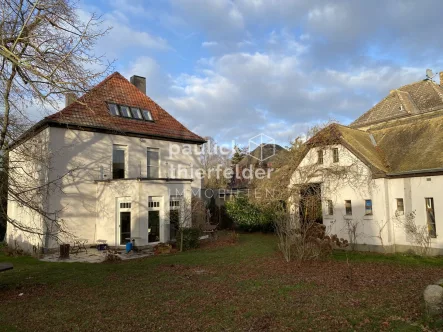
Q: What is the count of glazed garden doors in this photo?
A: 3